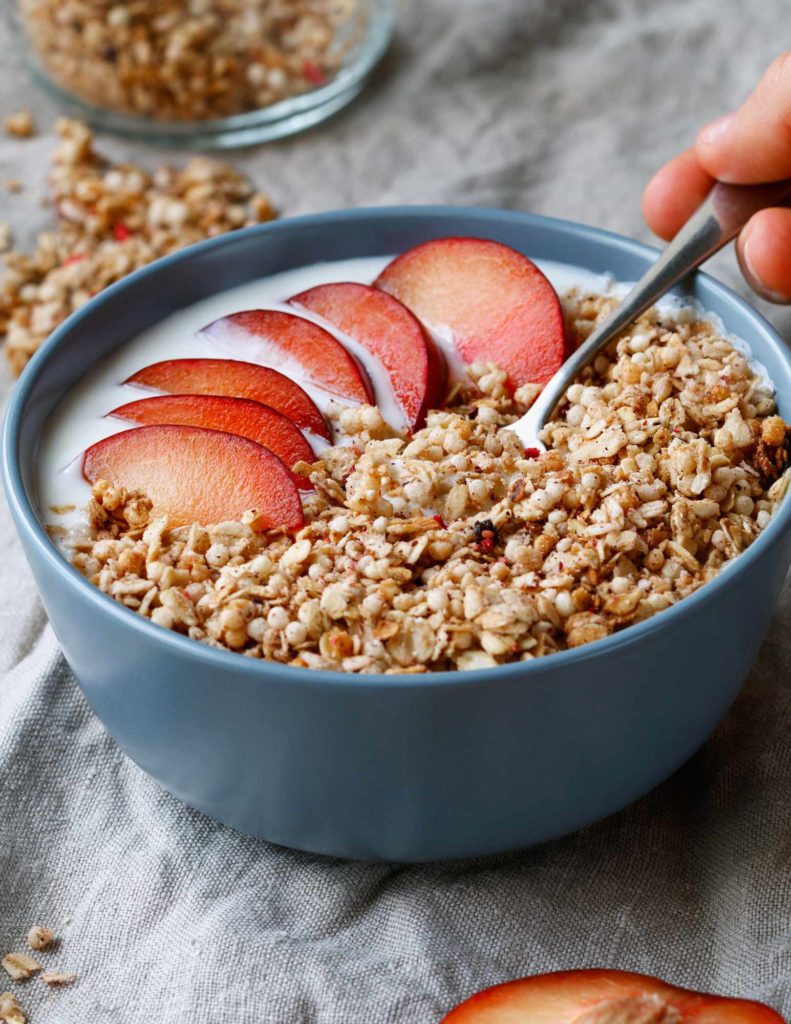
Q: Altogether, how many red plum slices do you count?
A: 6